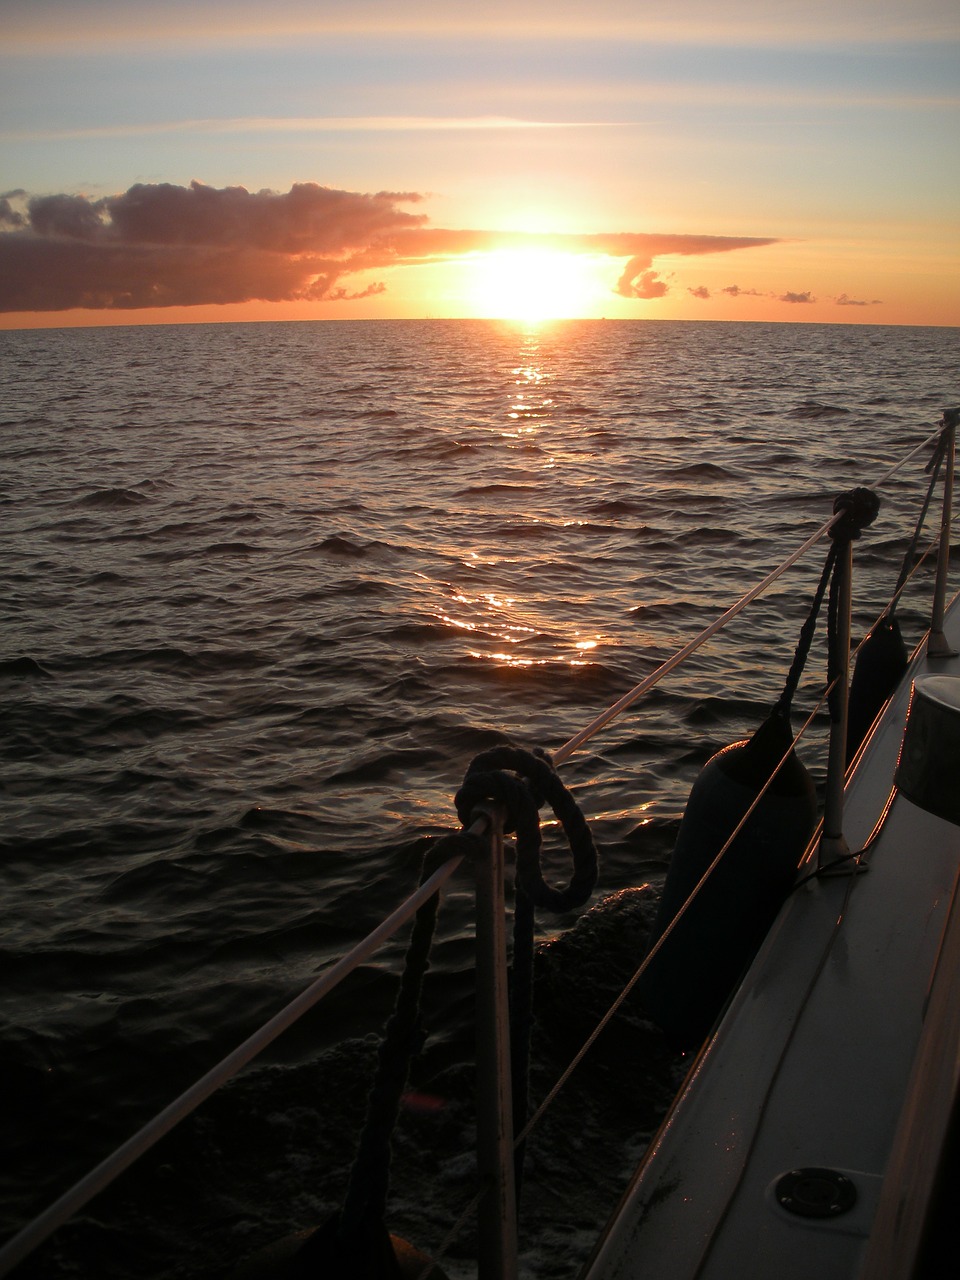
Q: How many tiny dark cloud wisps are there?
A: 4